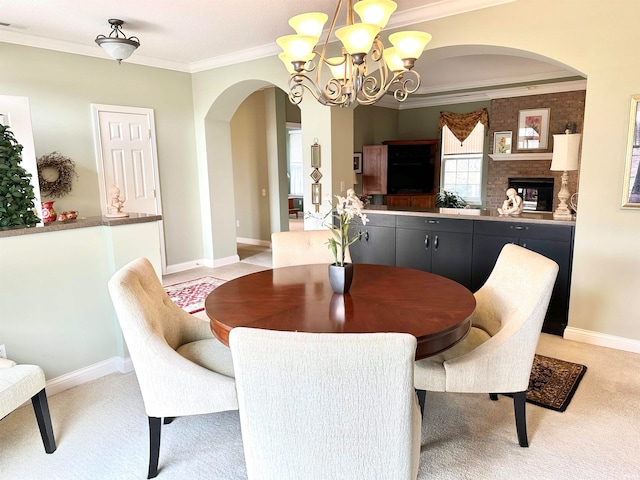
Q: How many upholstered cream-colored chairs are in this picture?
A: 5